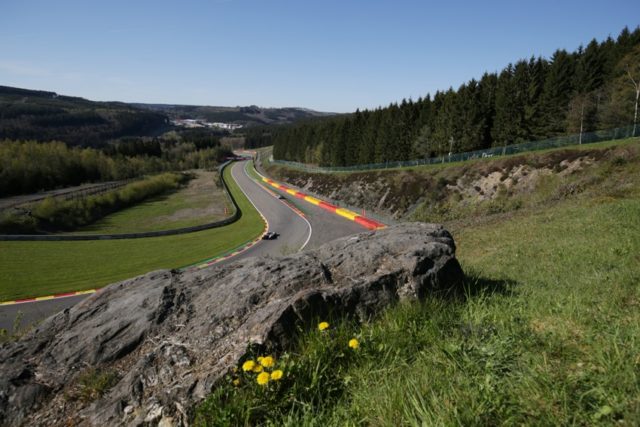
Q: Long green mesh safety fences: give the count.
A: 1